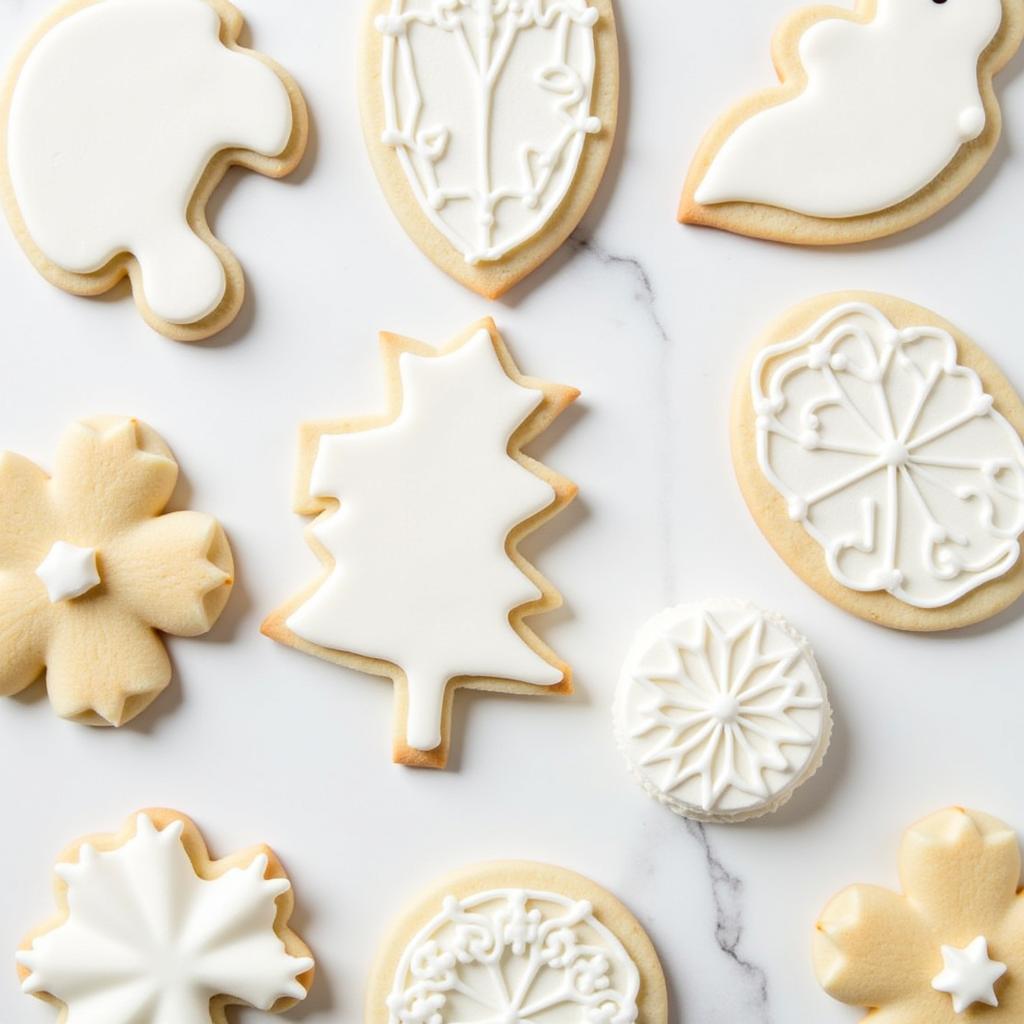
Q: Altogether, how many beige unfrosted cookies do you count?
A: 2